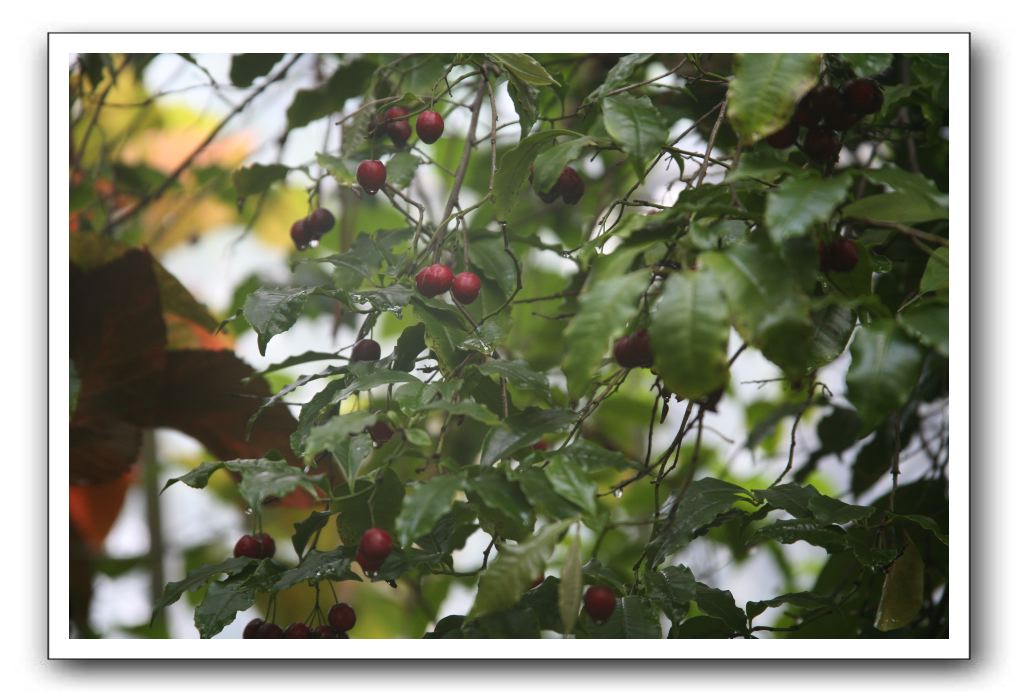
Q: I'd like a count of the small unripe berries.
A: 0